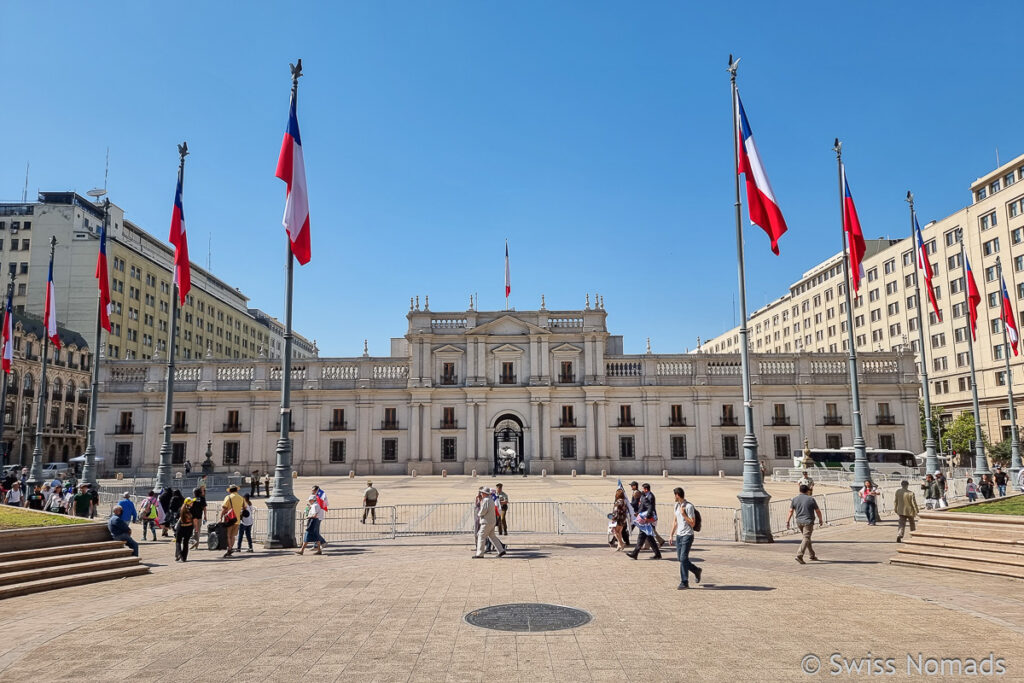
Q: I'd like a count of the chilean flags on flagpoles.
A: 11